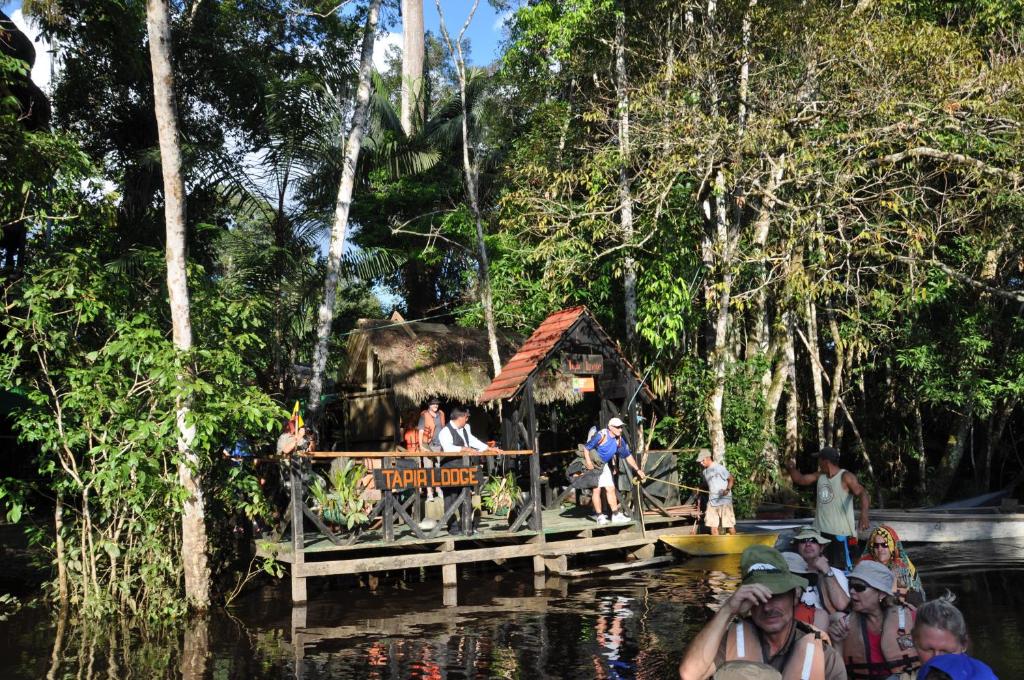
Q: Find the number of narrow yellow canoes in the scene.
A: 1